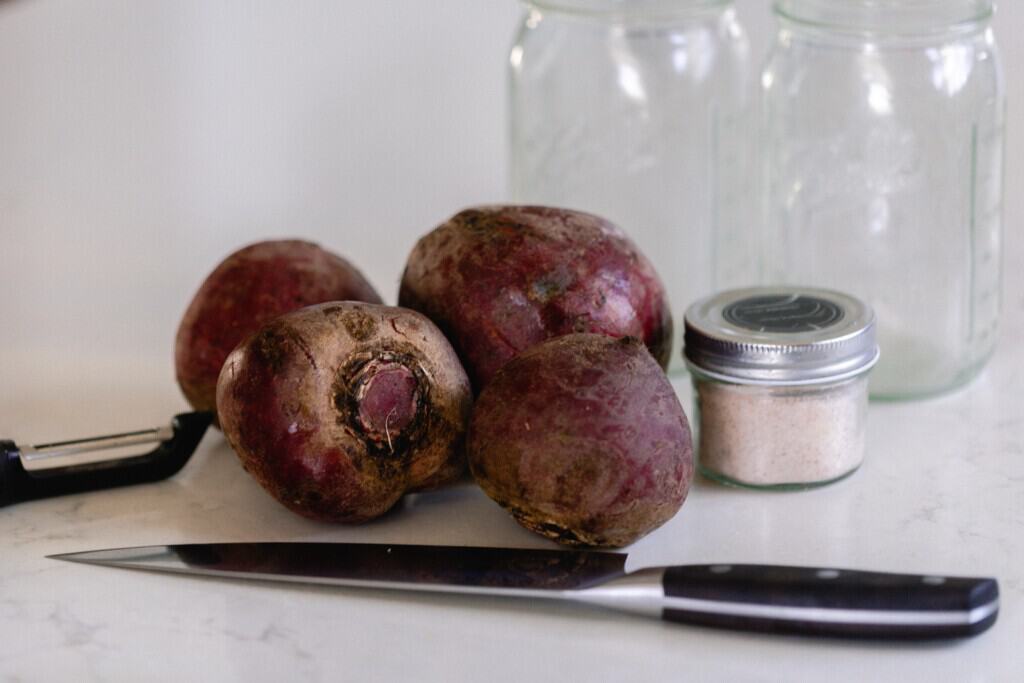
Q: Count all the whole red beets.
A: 4